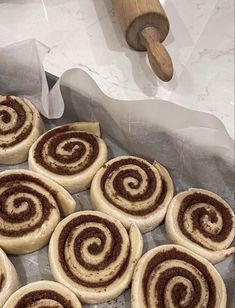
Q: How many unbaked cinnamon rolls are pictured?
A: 9